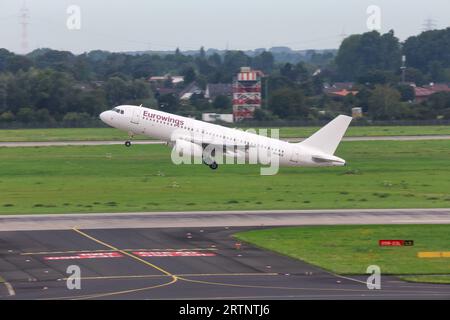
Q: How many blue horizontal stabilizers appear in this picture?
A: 0